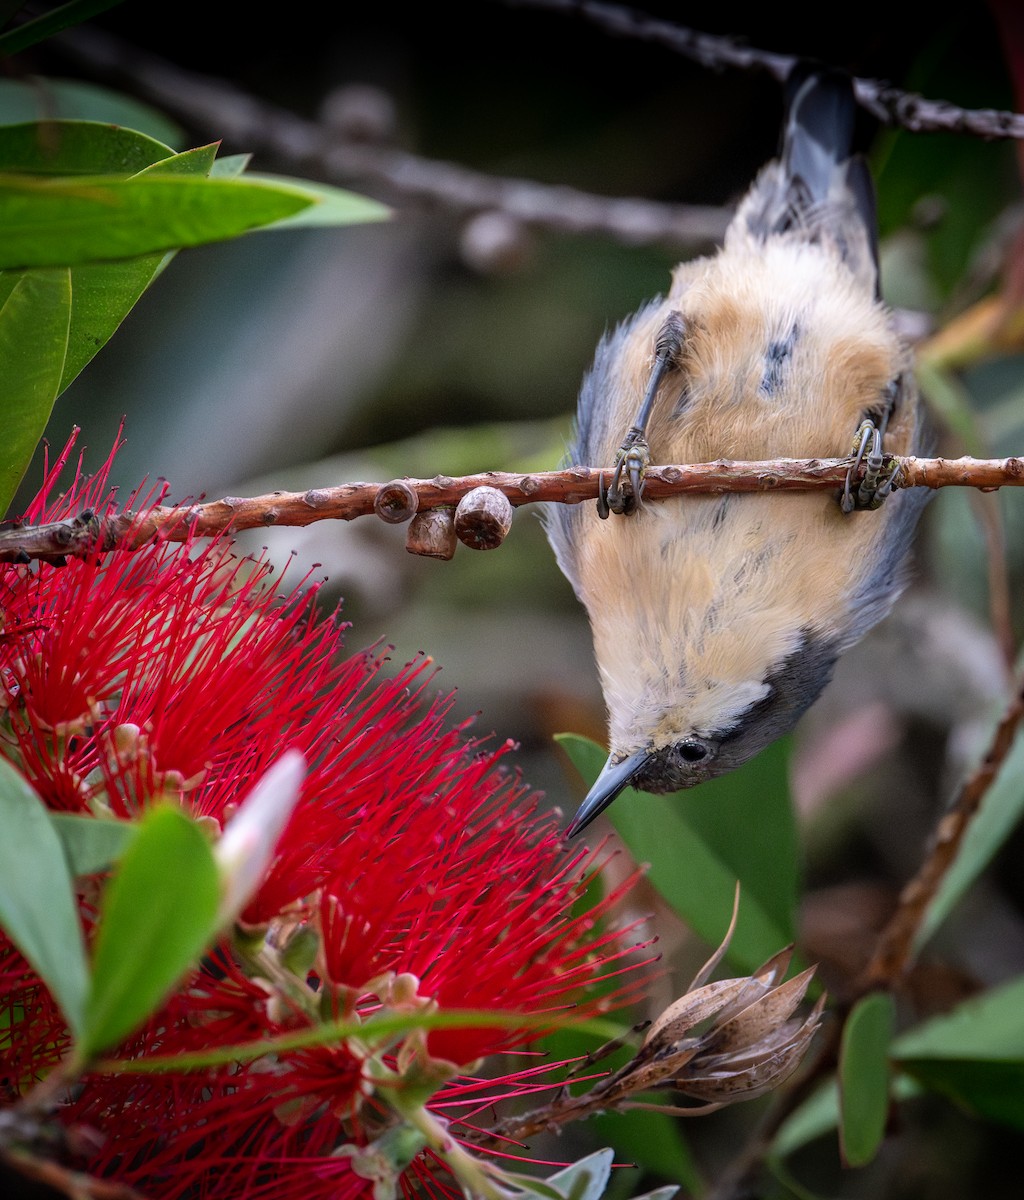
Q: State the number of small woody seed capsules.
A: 3